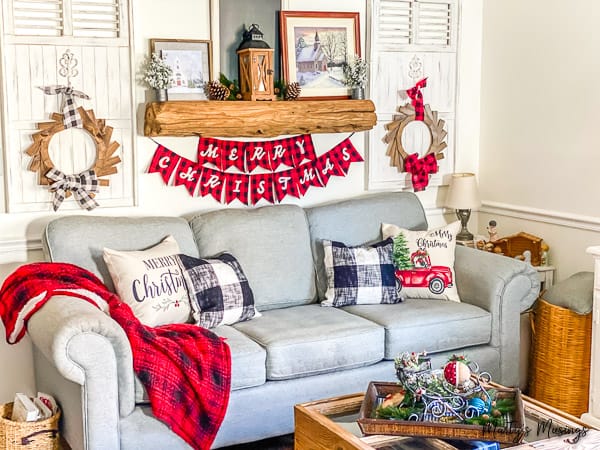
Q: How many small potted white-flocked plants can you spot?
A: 2